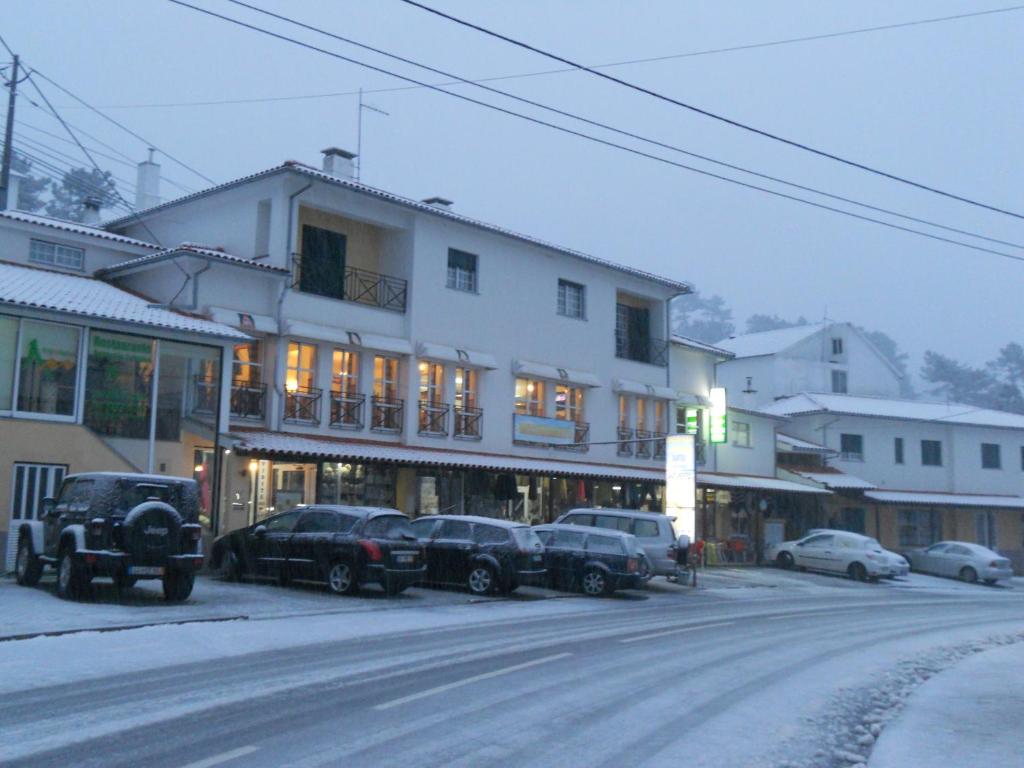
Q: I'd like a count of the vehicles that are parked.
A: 8